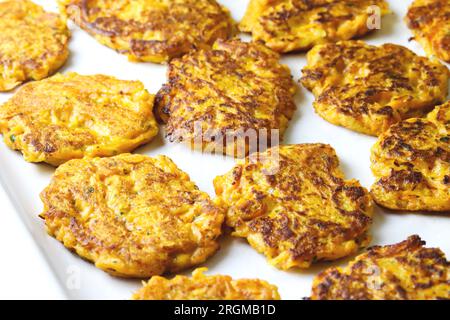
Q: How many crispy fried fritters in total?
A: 12